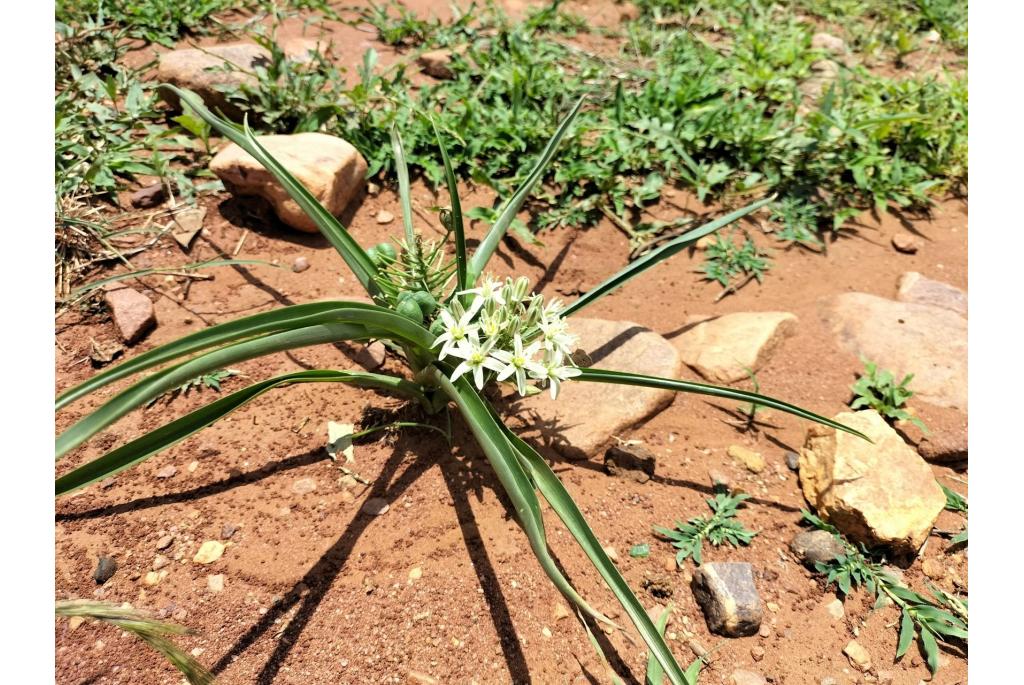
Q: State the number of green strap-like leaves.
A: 11